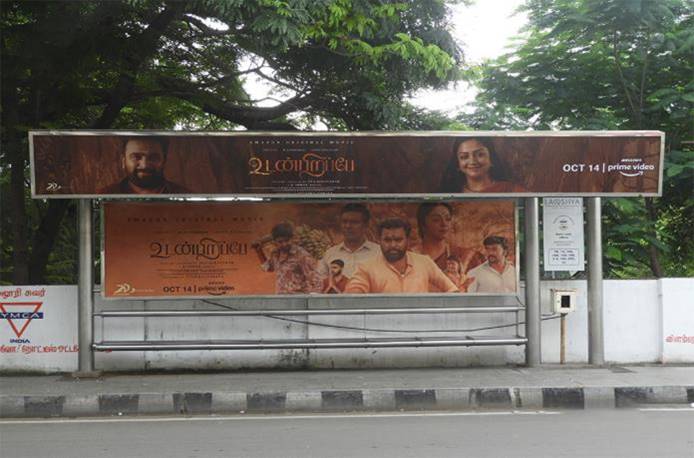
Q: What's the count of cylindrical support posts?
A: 3